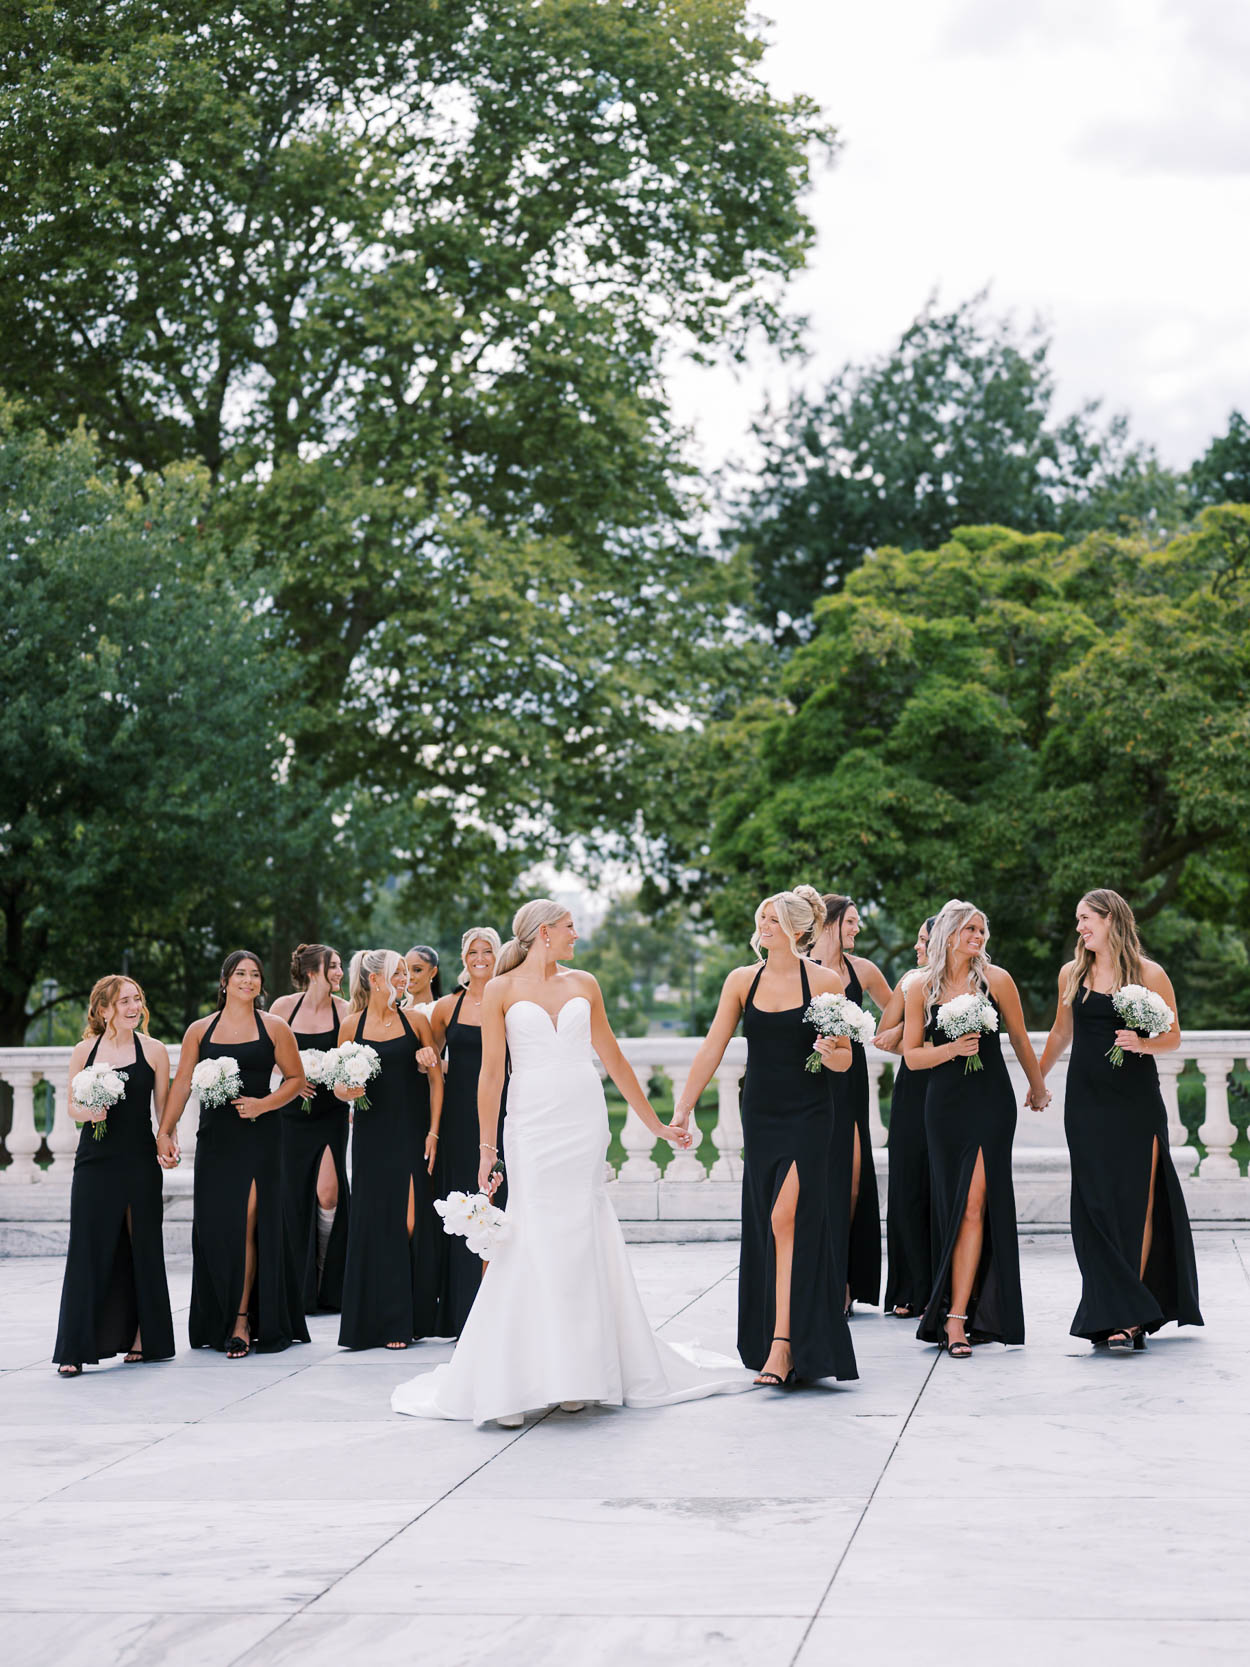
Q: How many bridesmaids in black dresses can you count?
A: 11